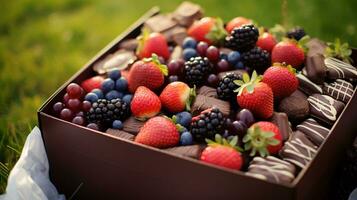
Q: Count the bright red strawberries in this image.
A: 14